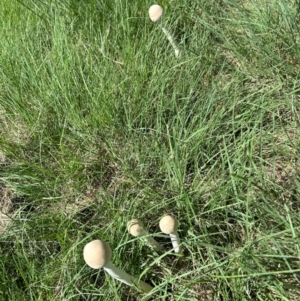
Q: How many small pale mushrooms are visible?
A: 4